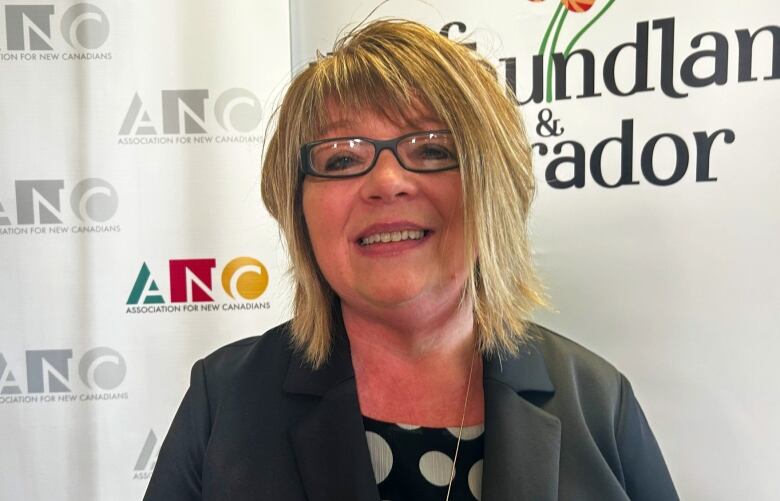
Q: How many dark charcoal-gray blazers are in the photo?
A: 1